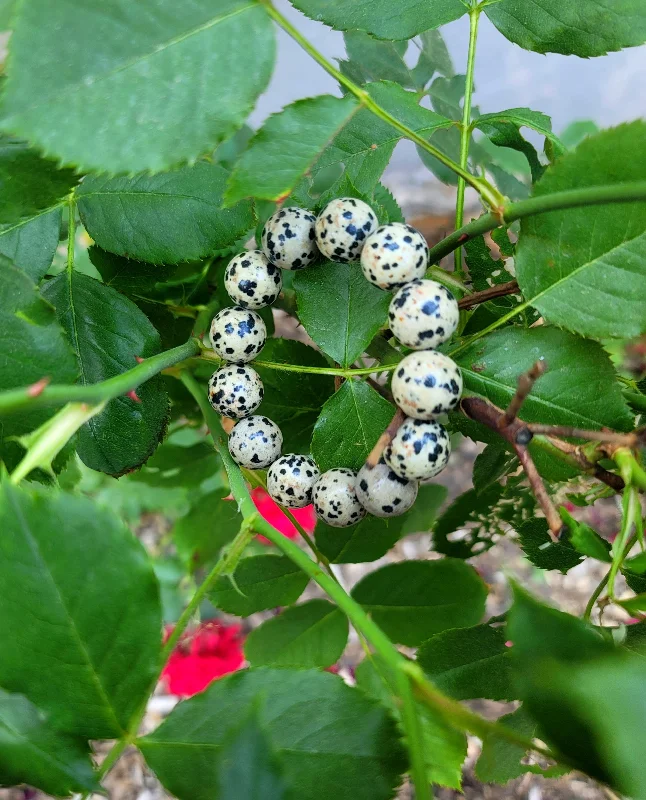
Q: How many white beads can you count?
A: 13